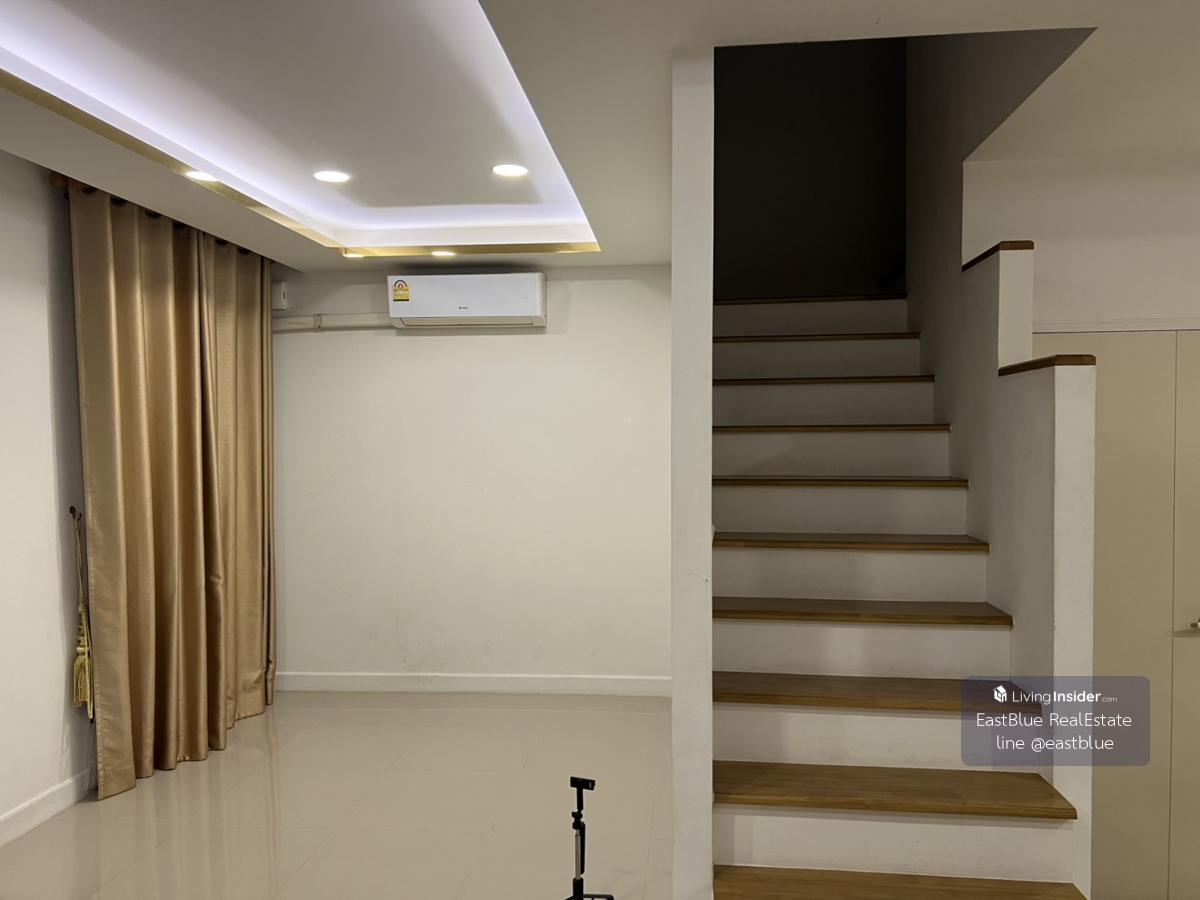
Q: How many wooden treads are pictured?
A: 10